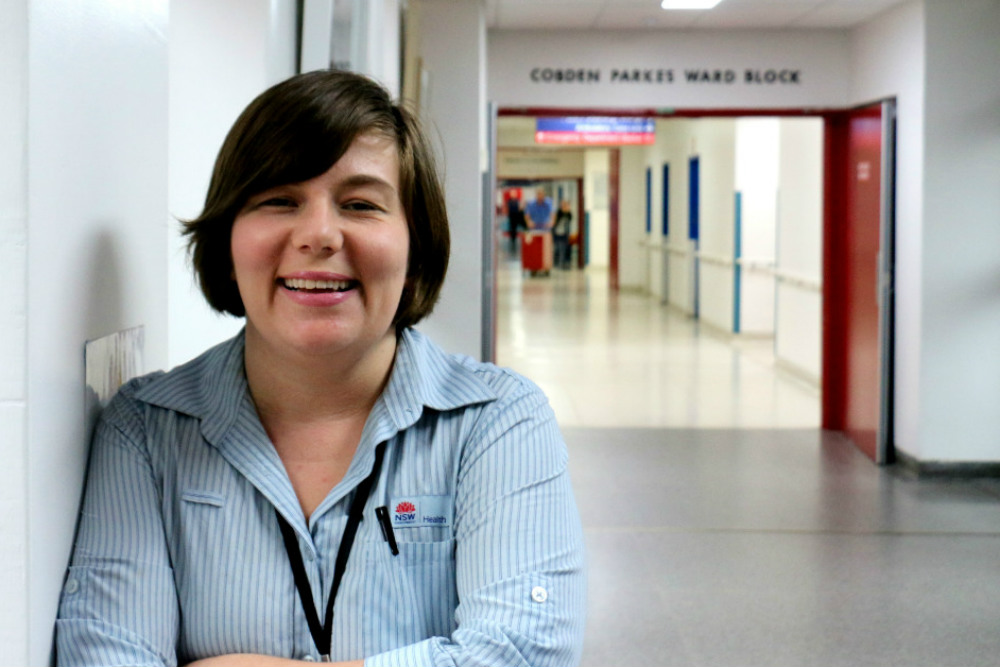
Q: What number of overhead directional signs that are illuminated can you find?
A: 1